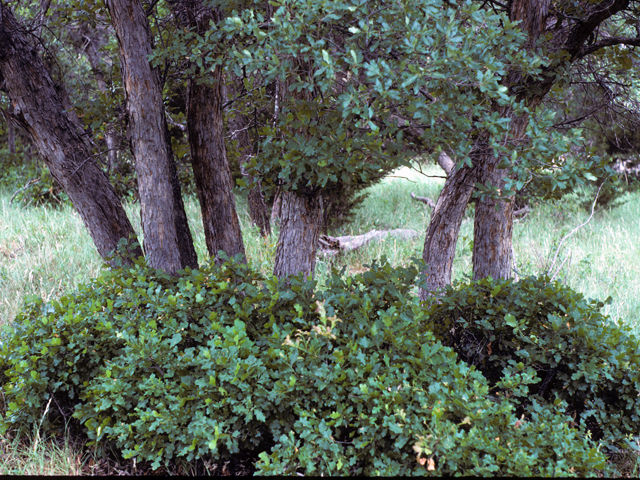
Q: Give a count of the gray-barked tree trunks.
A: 6